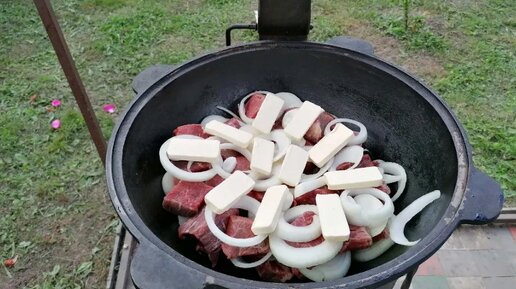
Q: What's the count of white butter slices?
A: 11